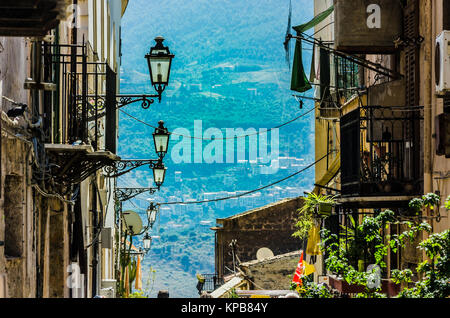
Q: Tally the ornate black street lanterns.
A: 5